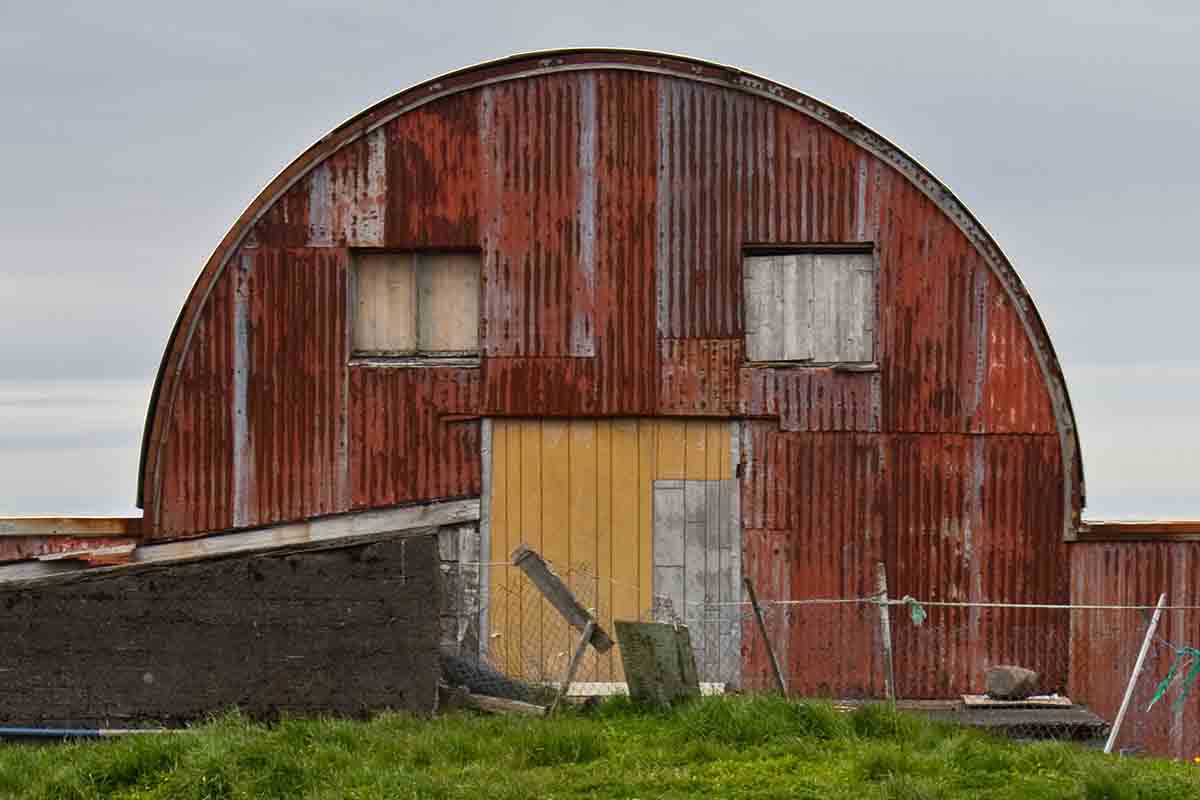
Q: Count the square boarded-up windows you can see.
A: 2